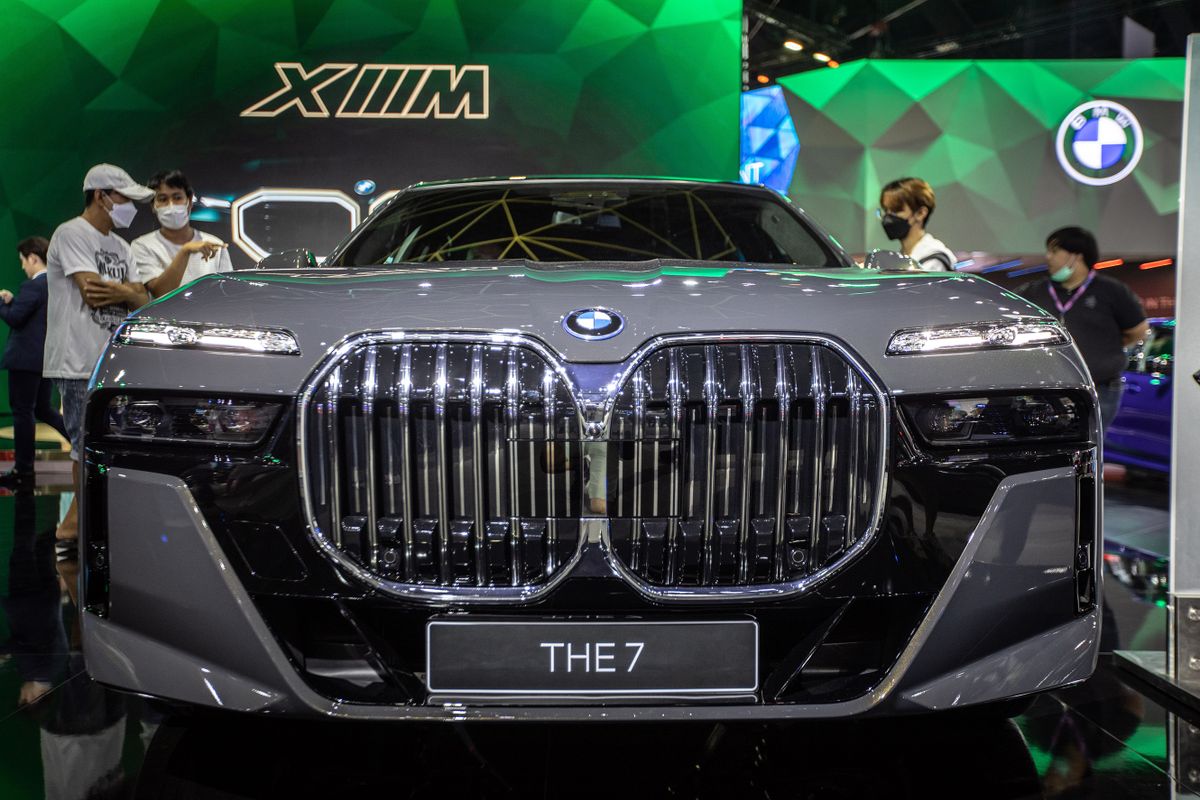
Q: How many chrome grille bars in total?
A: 14